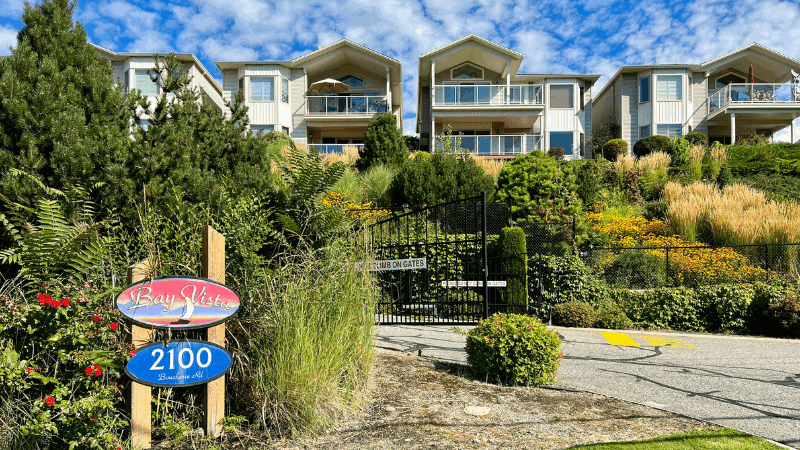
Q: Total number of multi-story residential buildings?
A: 4